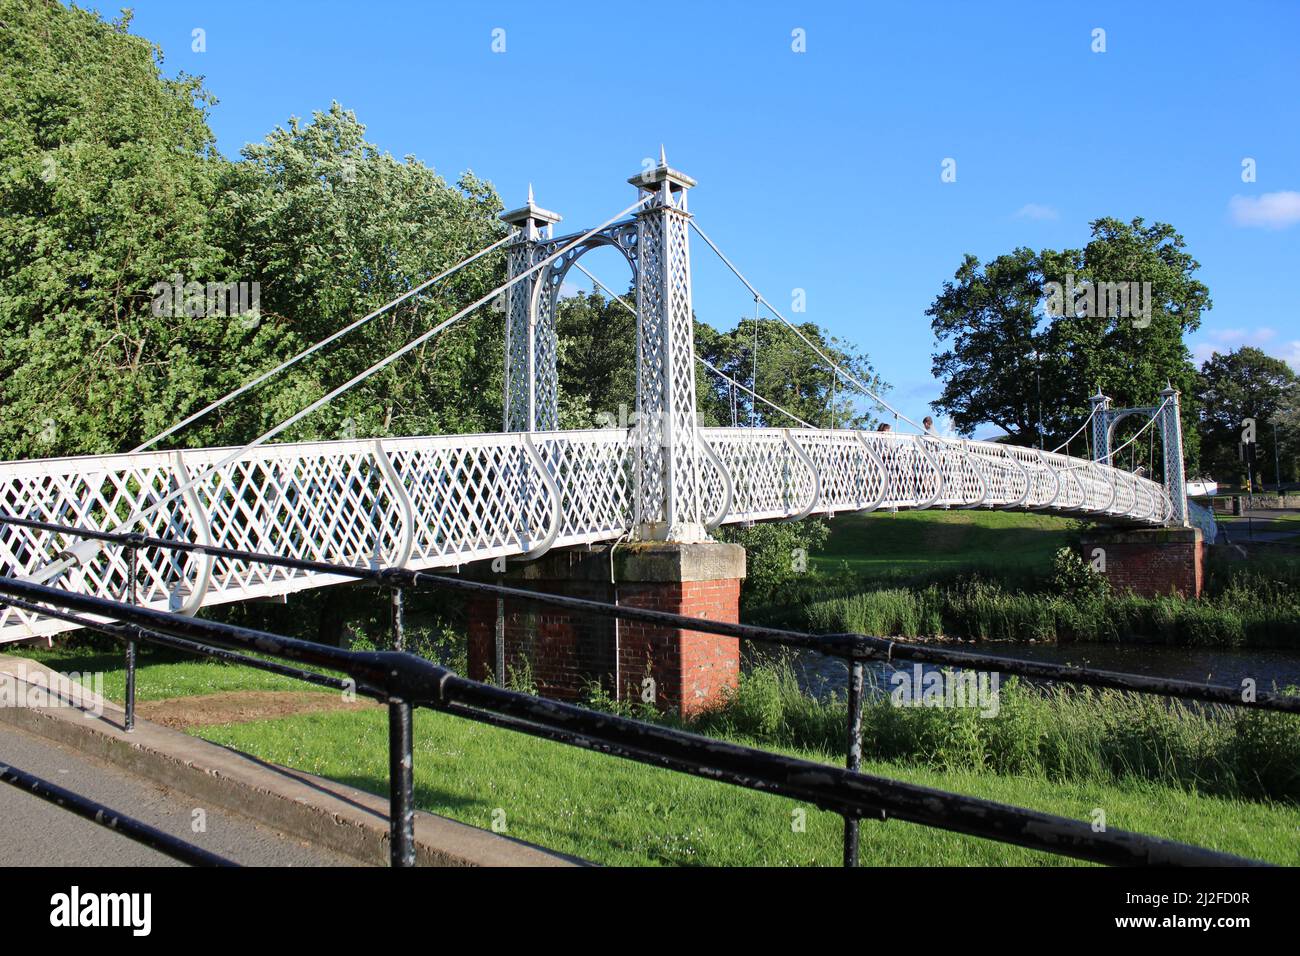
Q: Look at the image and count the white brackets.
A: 15